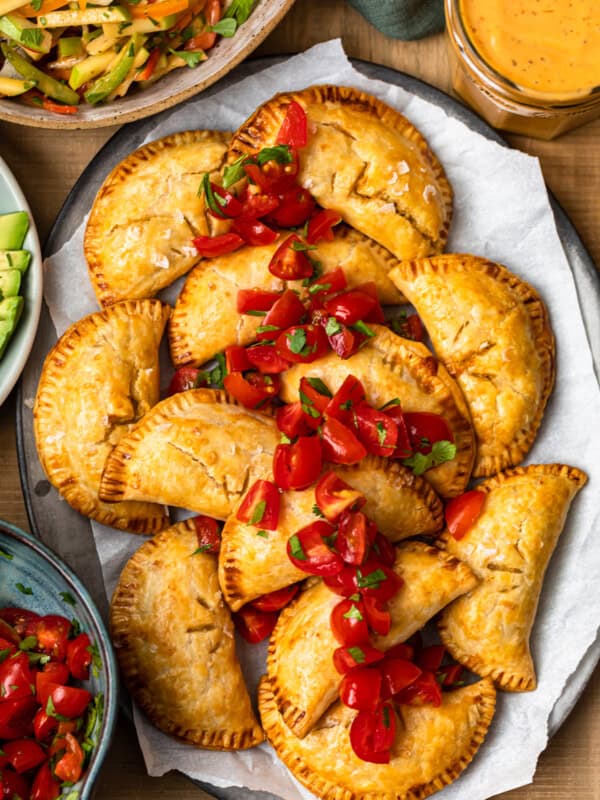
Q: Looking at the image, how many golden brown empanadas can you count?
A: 12